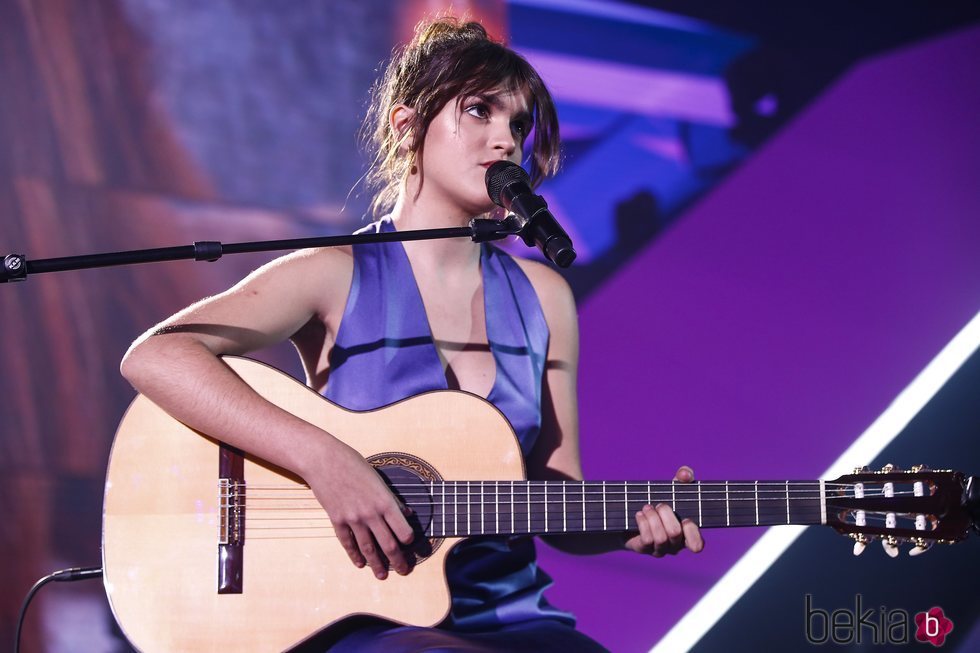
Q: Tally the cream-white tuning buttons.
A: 3